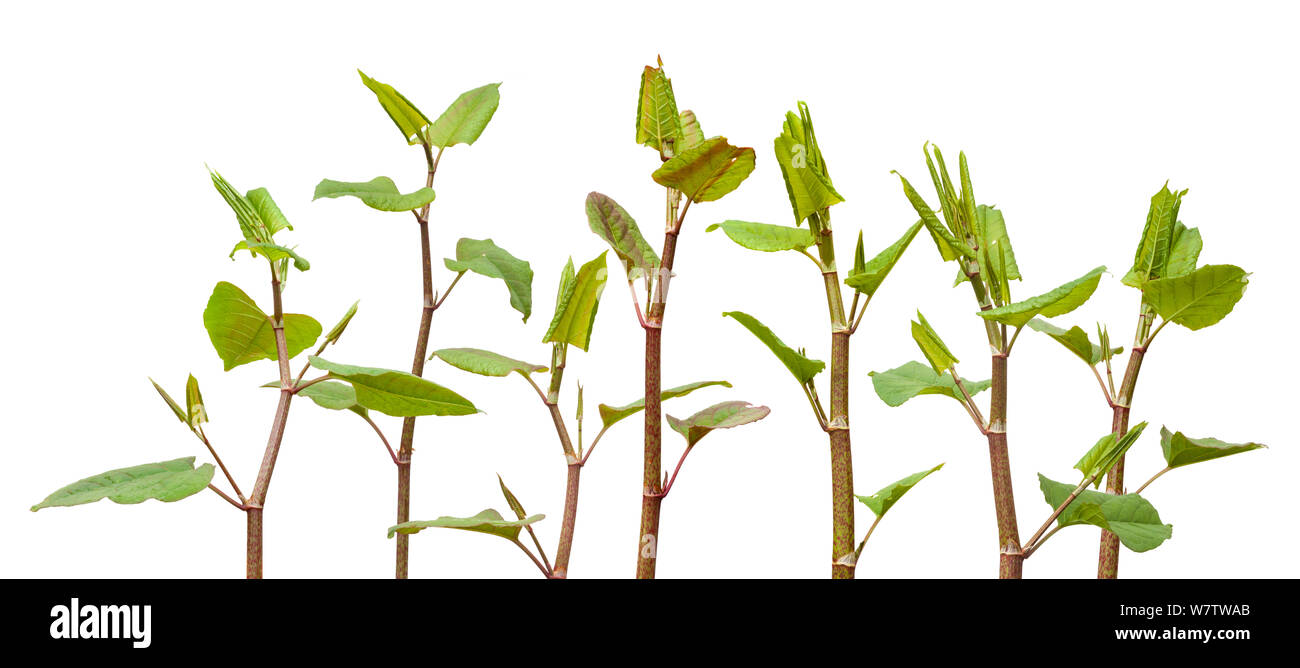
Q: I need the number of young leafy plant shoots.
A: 7